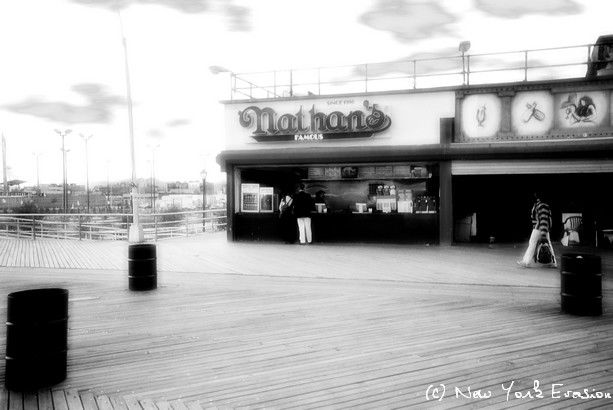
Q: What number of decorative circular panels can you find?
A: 3